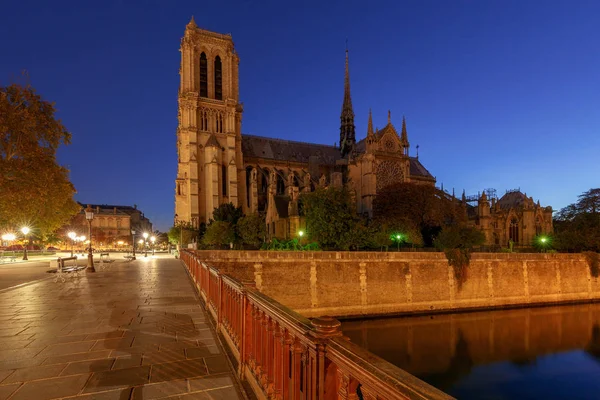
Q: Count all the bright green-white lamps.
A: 3